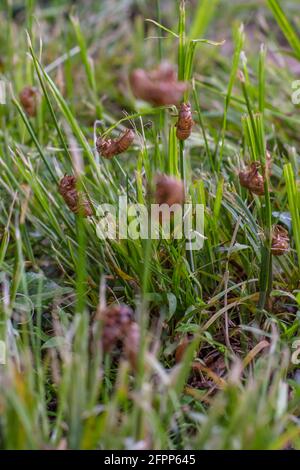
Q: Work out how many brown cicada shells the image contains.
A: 9